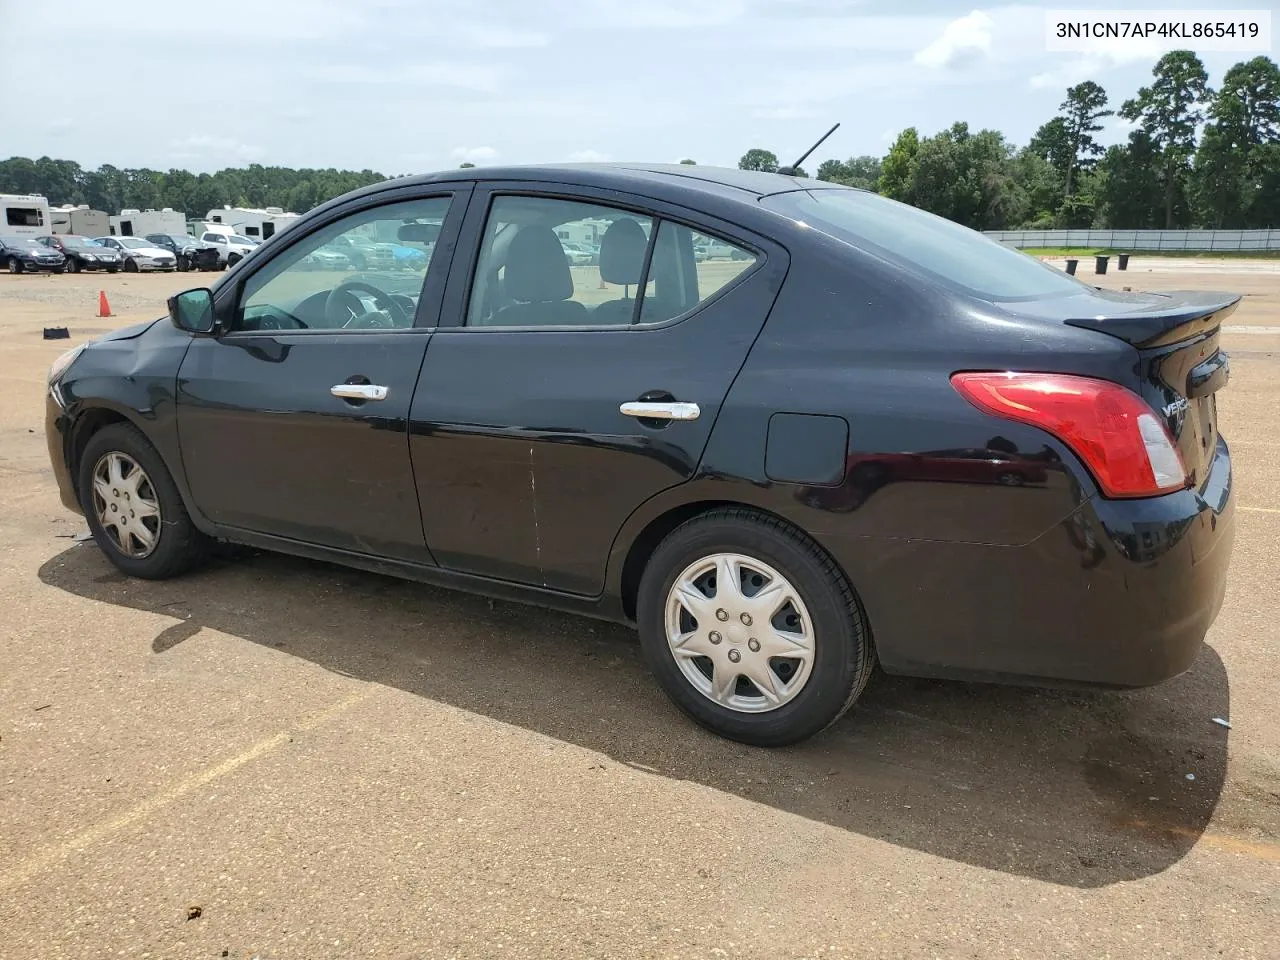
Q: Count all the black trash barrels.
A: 3